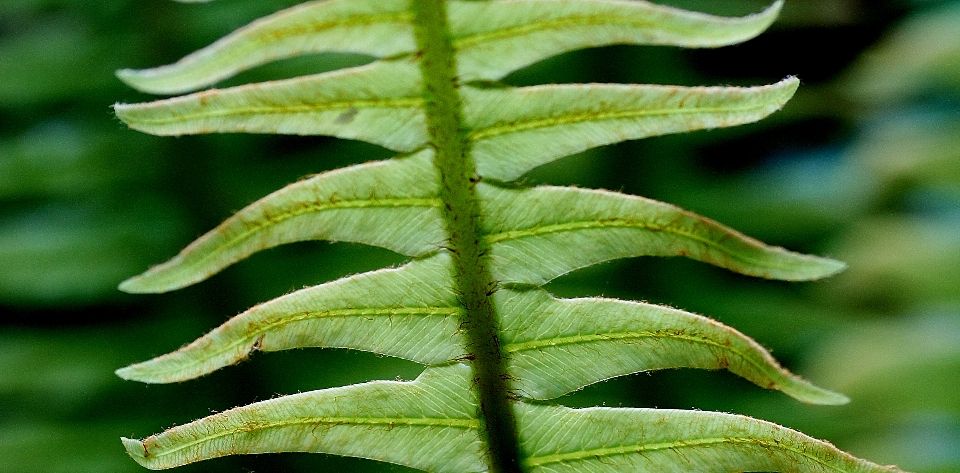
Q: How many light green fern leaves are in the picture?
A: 10